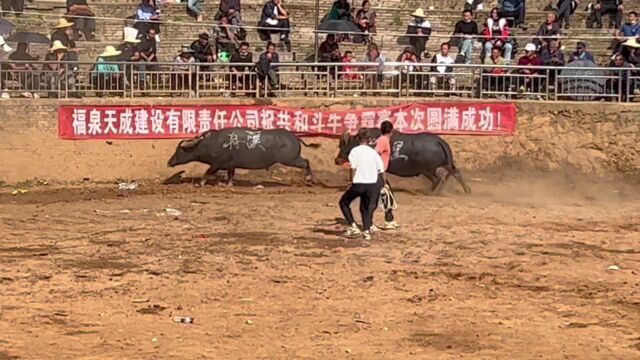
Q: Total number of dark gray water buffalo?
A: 2